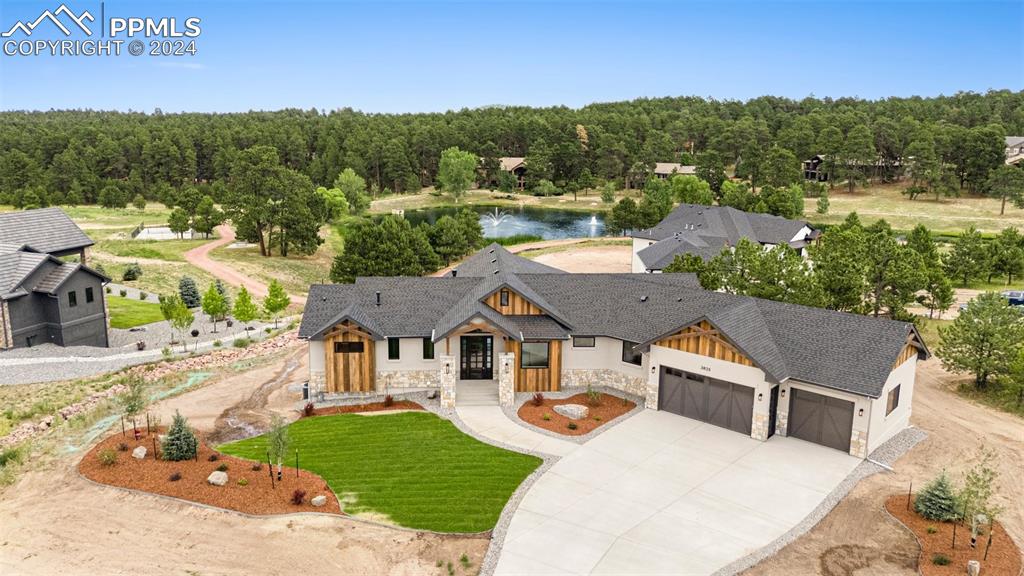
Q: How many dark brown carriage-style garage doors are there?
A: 2